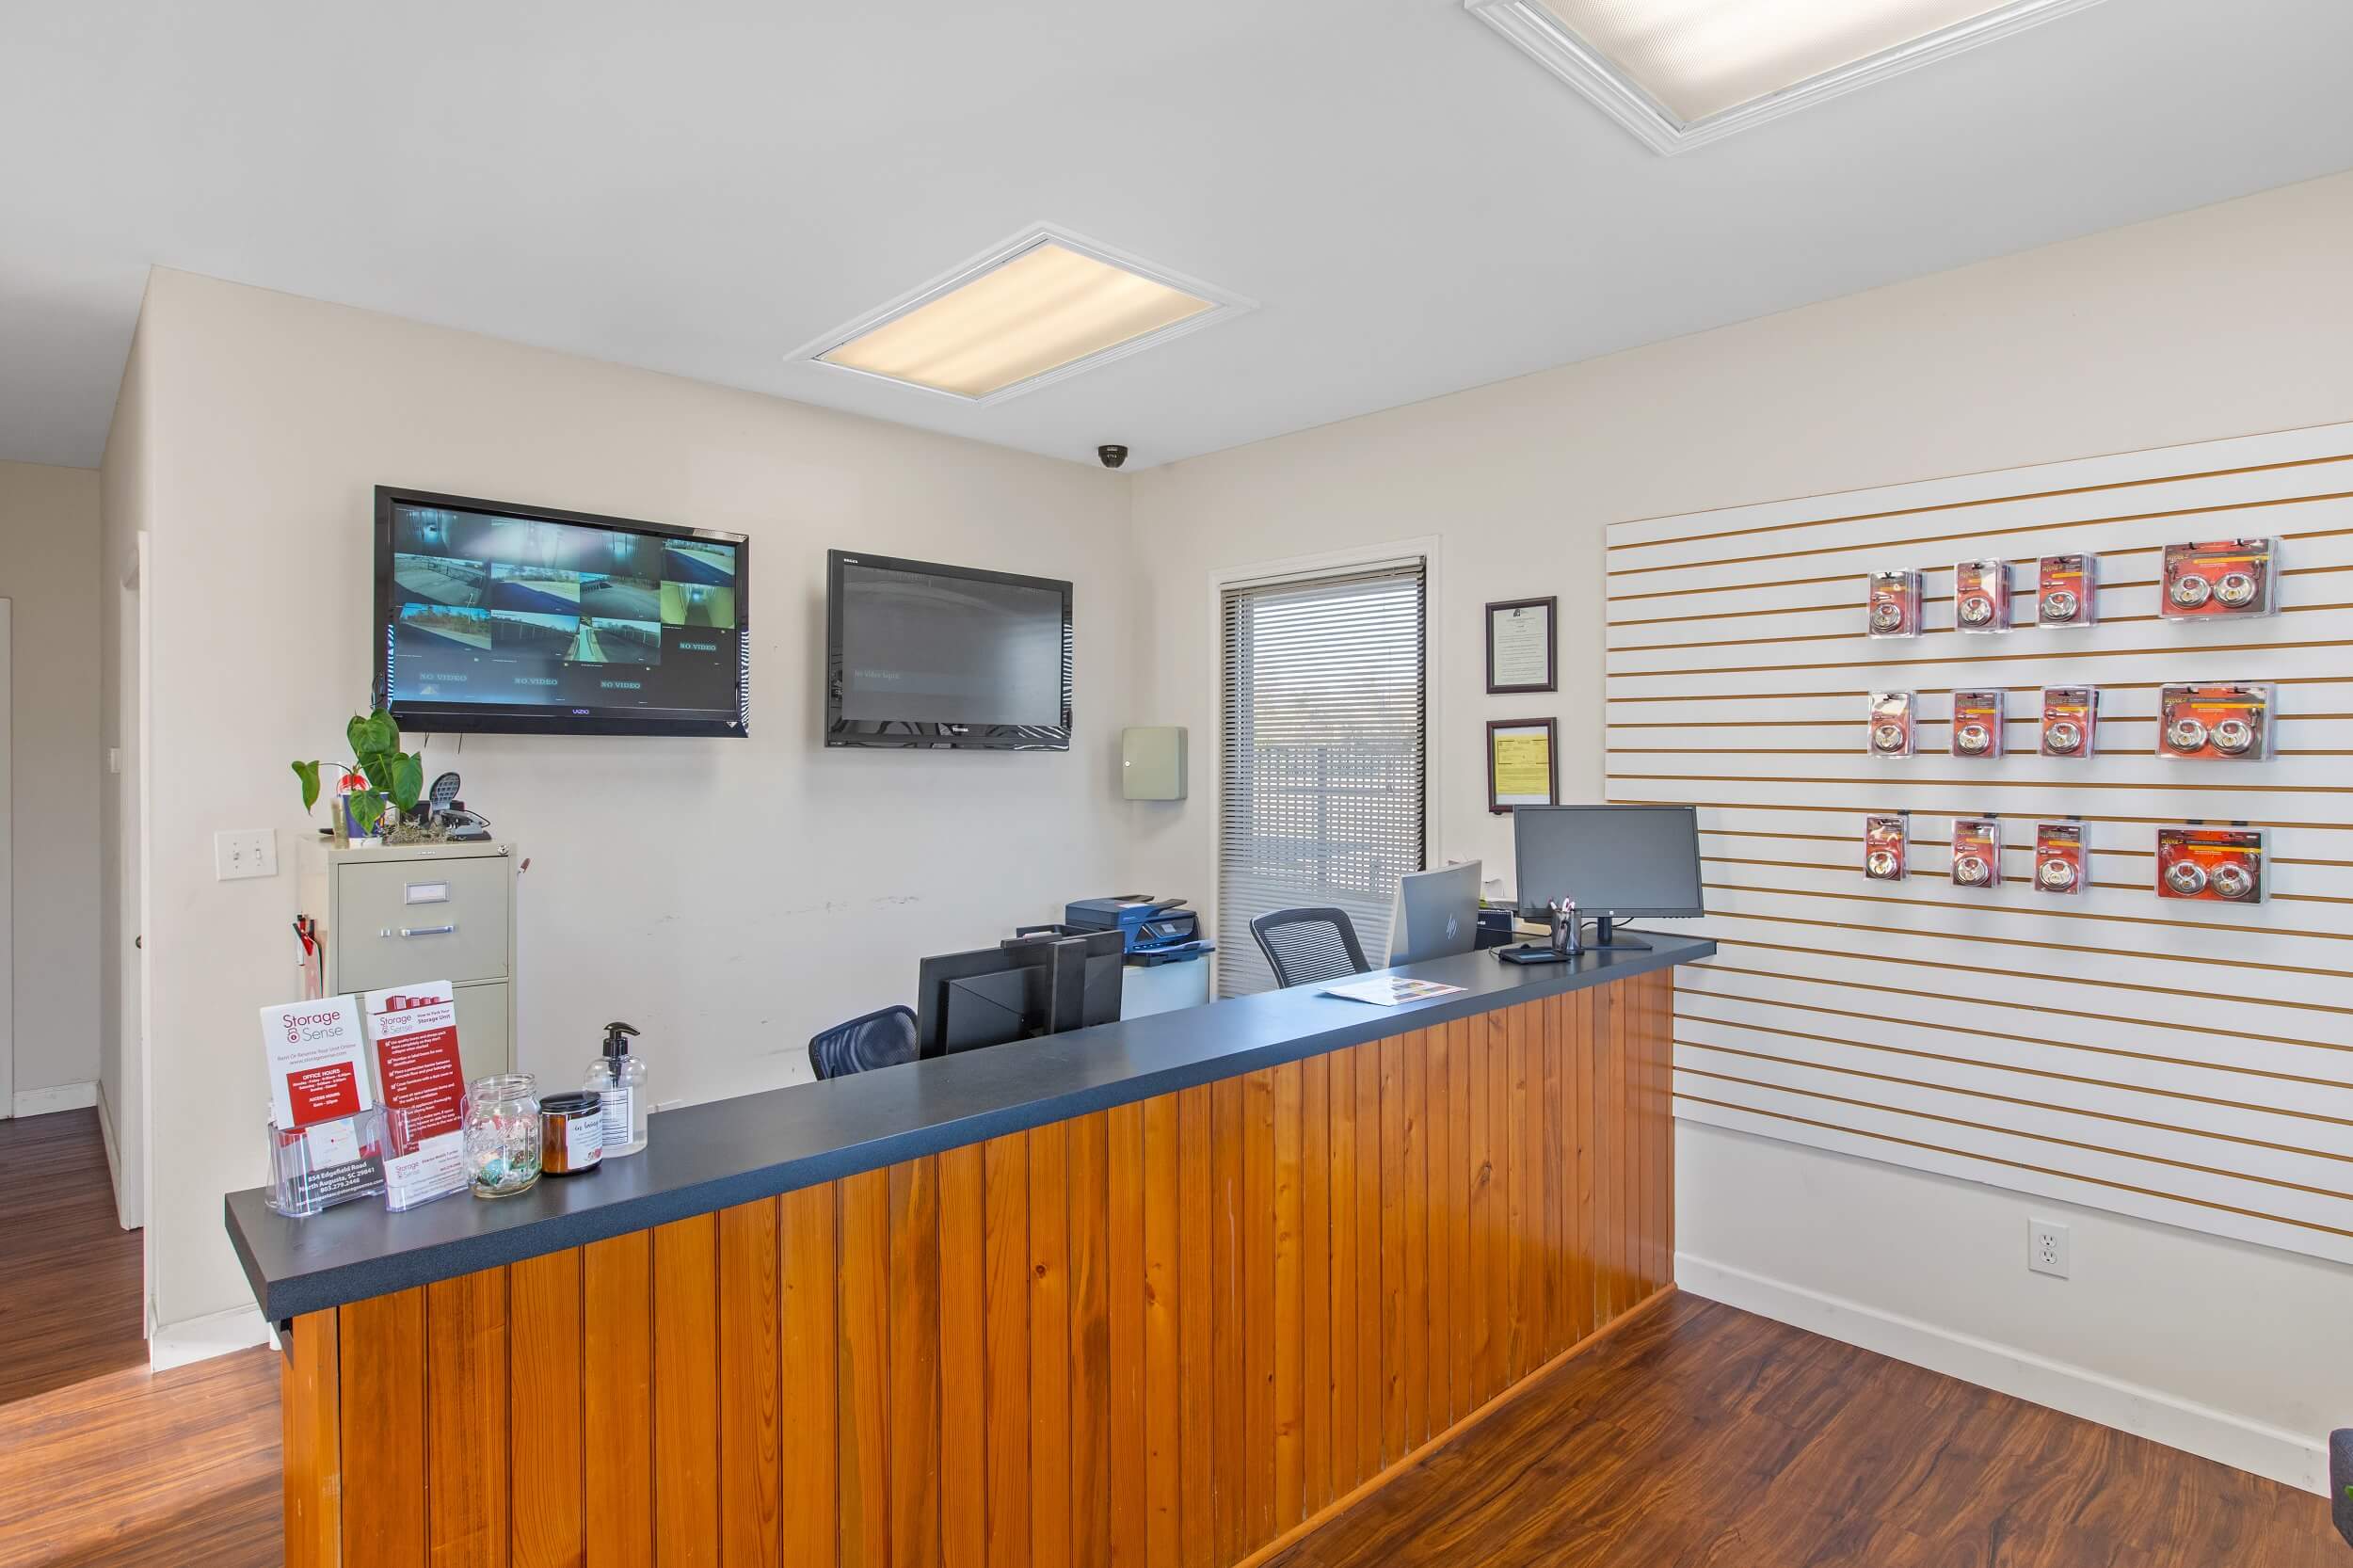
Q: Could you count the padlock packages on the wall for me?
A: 12